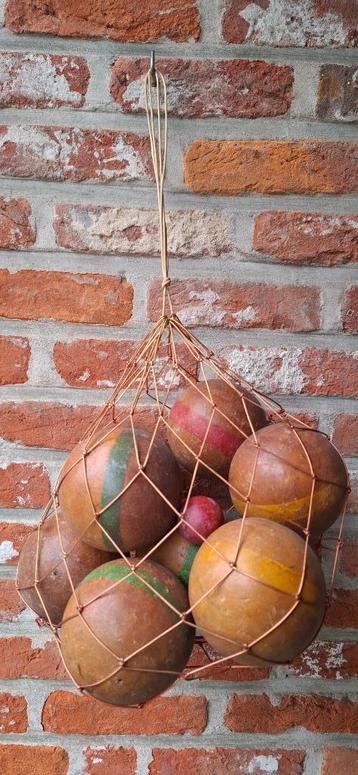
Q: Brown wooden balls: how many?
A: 7